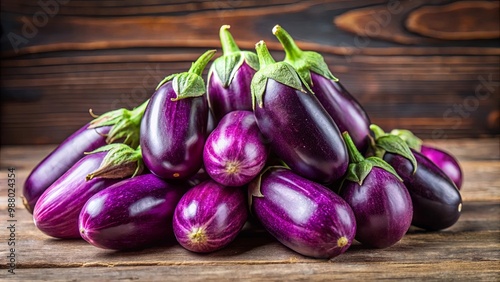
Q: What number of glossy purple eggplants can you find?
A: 13